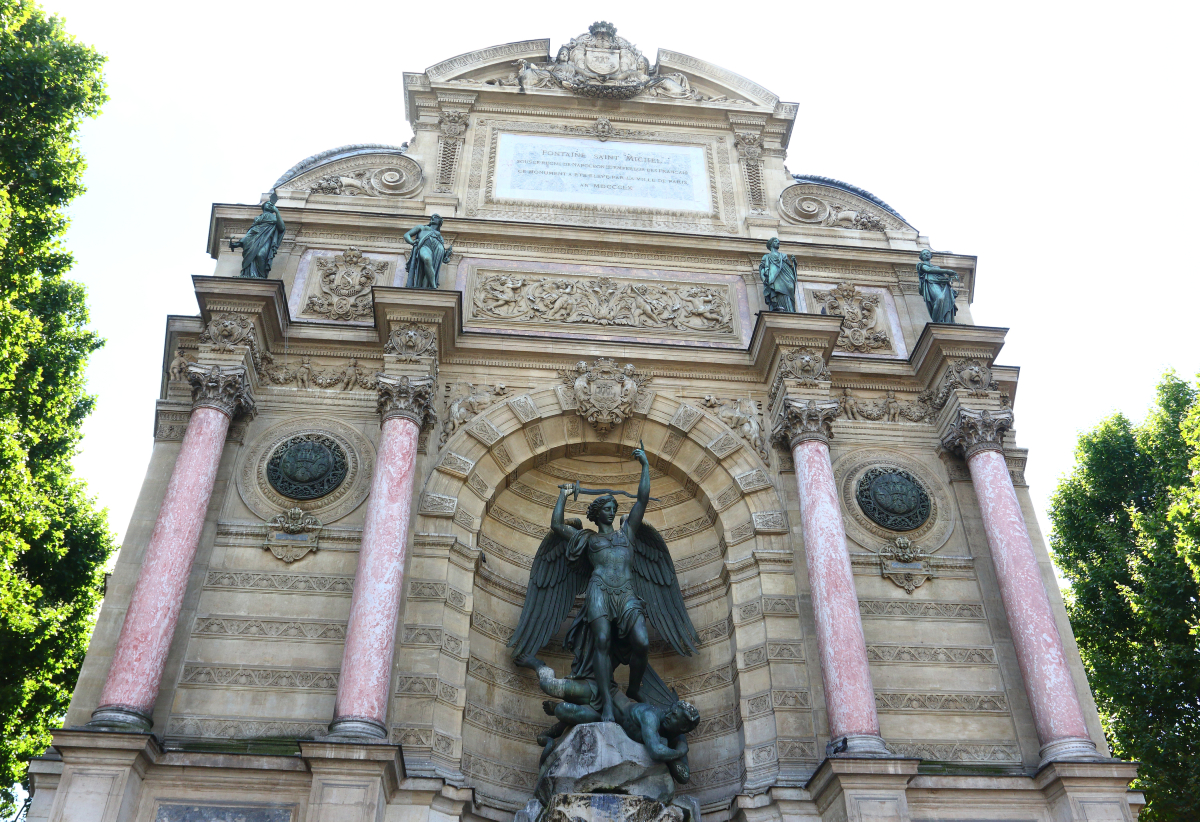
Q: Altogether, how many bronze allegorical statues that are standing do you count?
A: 4